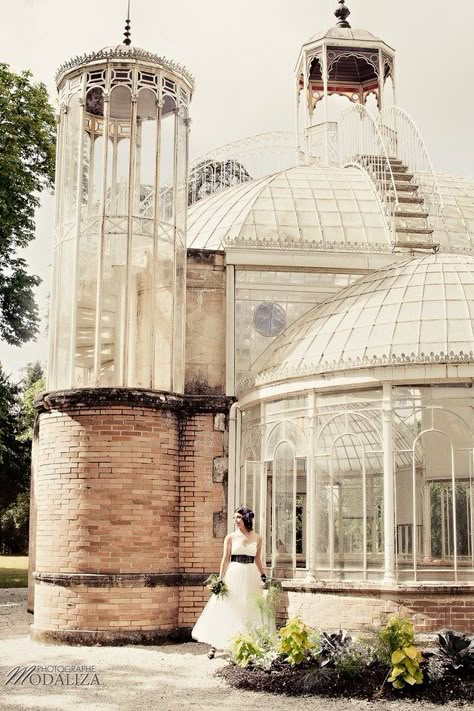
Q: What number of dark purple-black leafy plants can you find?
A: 2